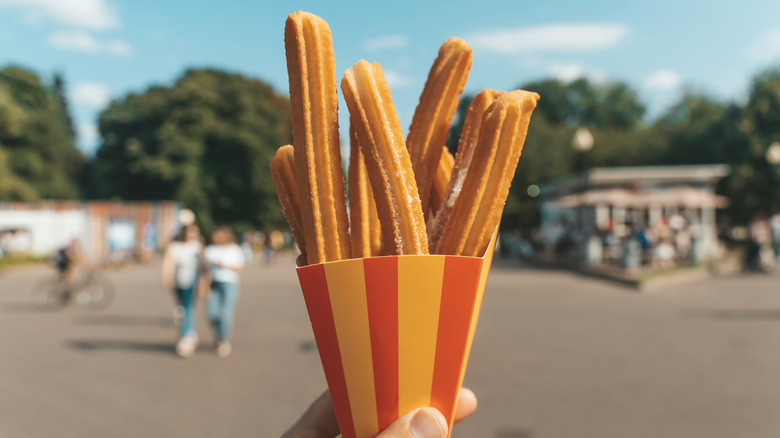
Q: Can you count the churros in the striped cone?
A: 8